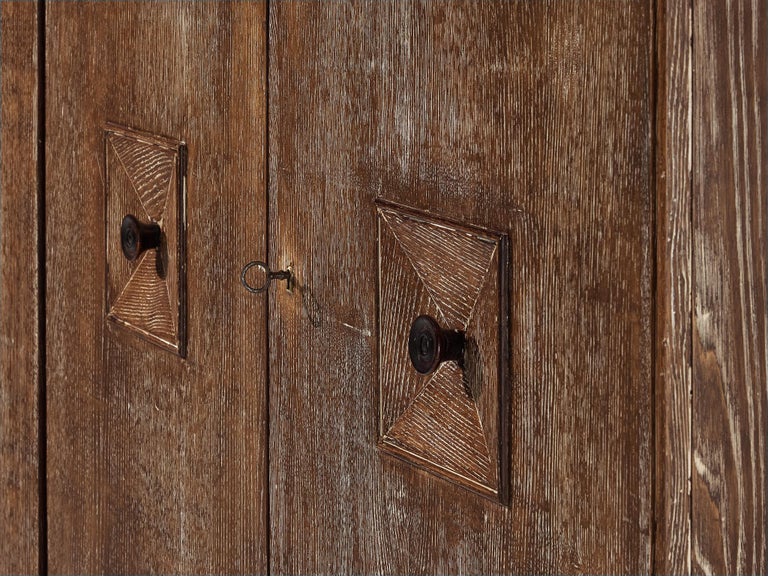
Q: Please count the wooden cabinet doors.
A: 2